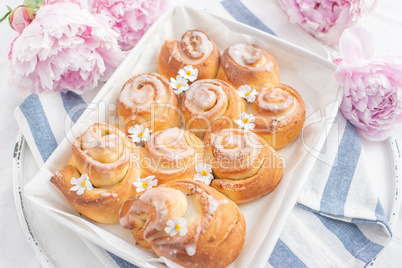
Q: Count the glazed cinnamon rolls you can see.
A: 9